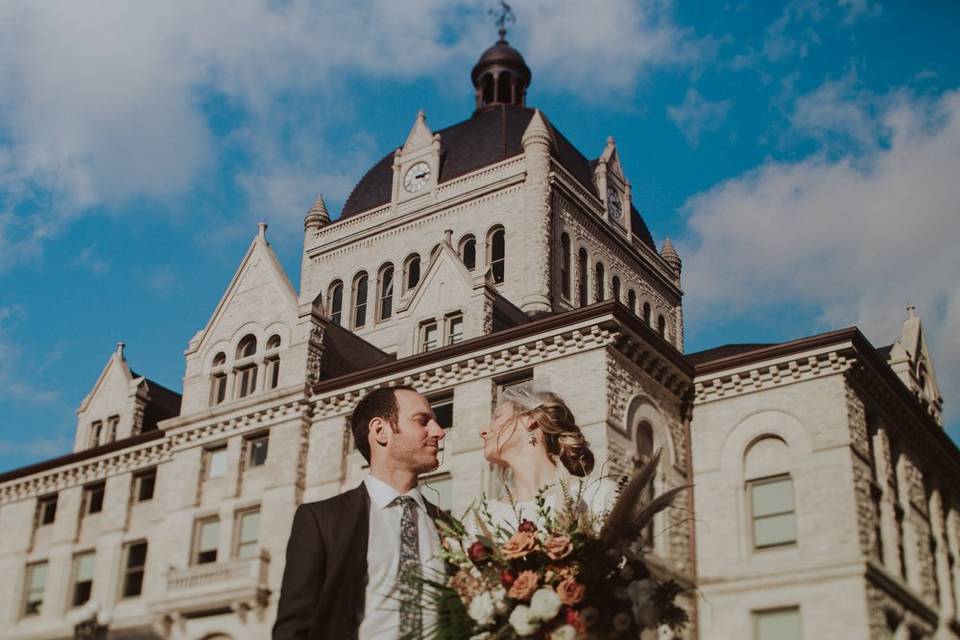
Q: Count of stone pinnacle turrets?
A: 3